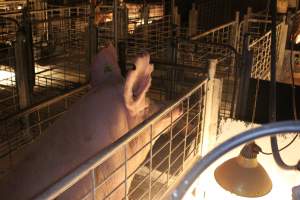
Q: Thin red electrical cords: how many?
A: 0